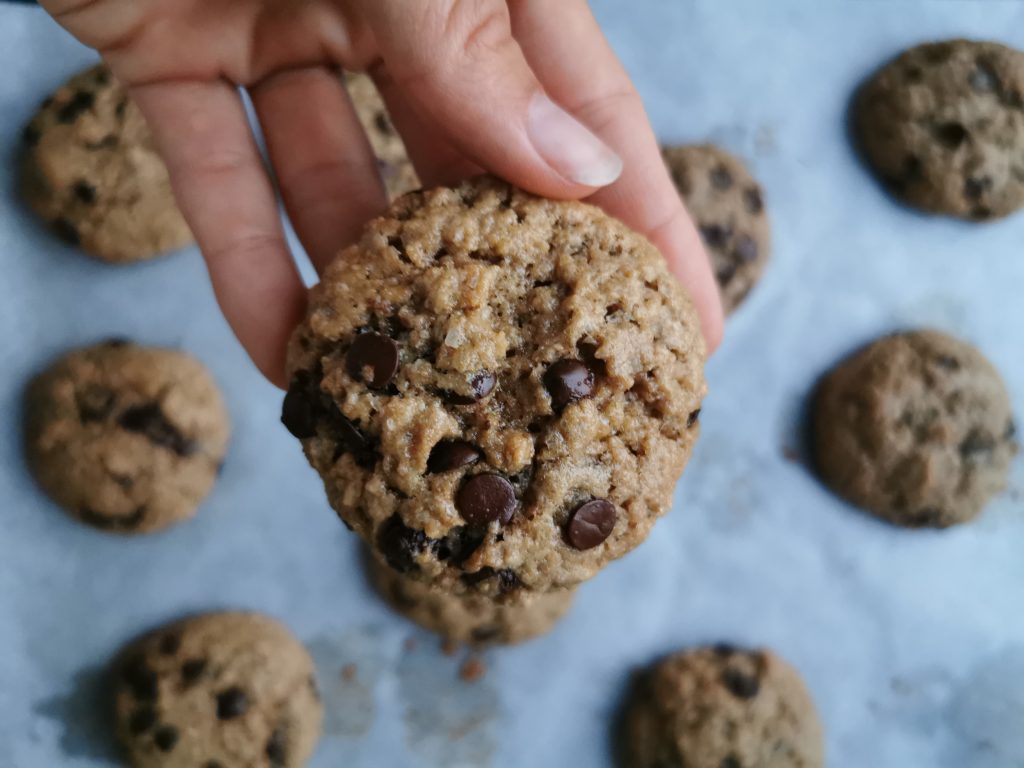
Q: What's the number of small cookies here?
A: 9